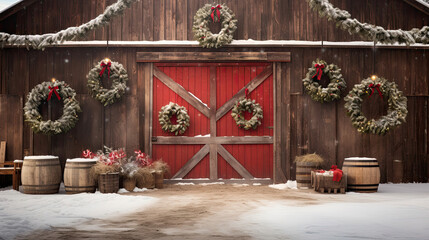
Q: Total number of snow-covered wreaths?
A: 7